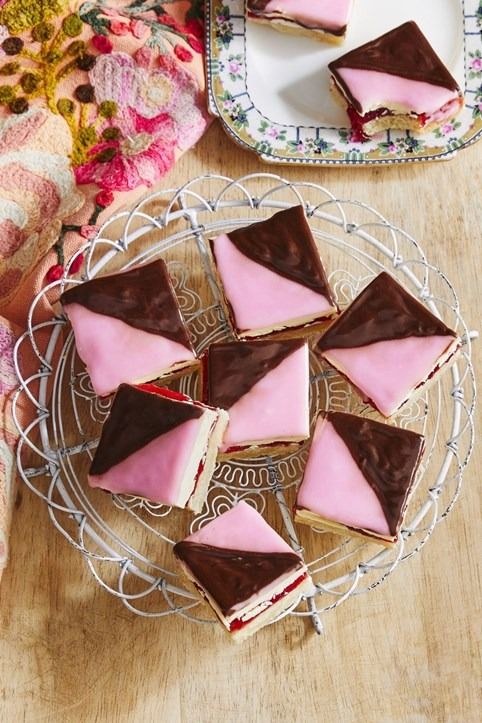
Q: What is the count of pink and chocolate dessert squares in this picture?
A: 9